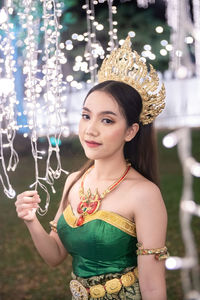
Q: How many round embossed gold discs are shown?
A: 3